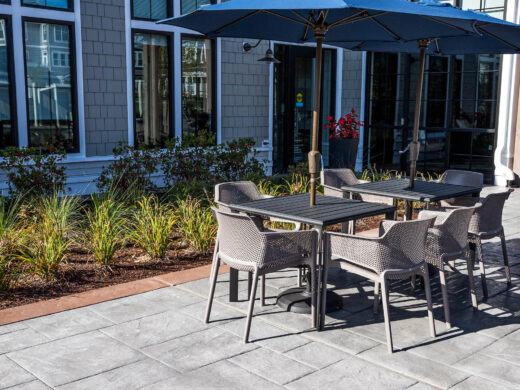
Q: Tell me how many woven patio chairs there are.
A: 7